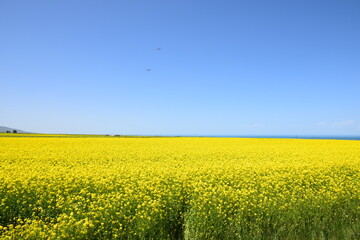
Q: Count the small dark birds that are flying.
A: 2